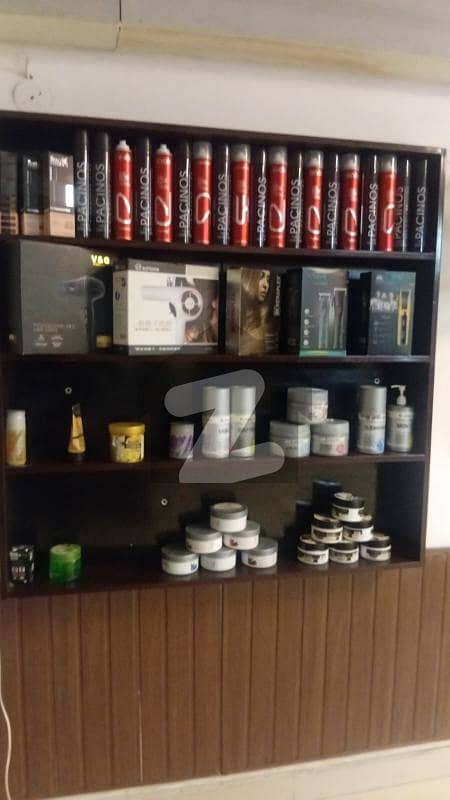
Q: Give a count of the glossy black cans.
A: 11